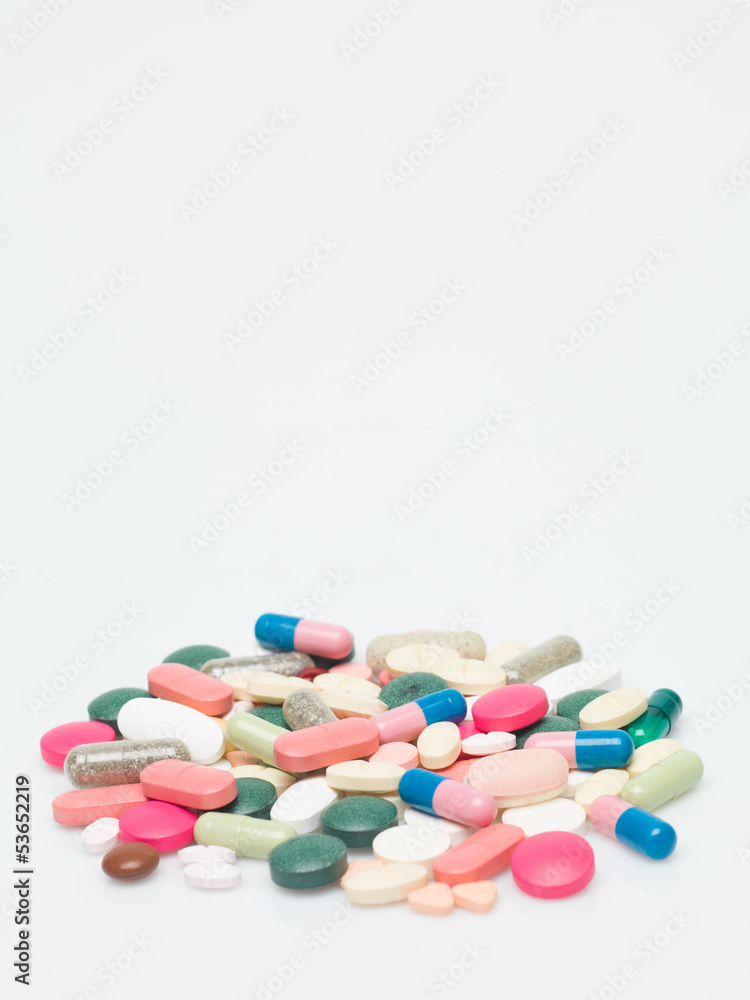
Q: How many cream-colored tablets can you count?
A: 14